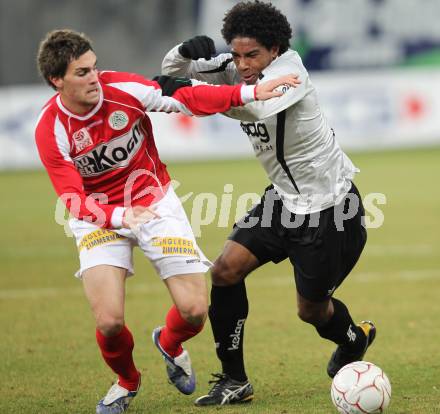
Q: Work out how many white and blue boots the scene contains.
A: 2